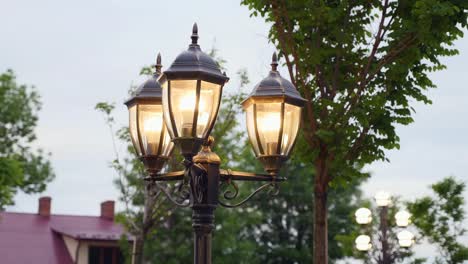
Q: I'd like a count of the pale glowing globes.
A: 5